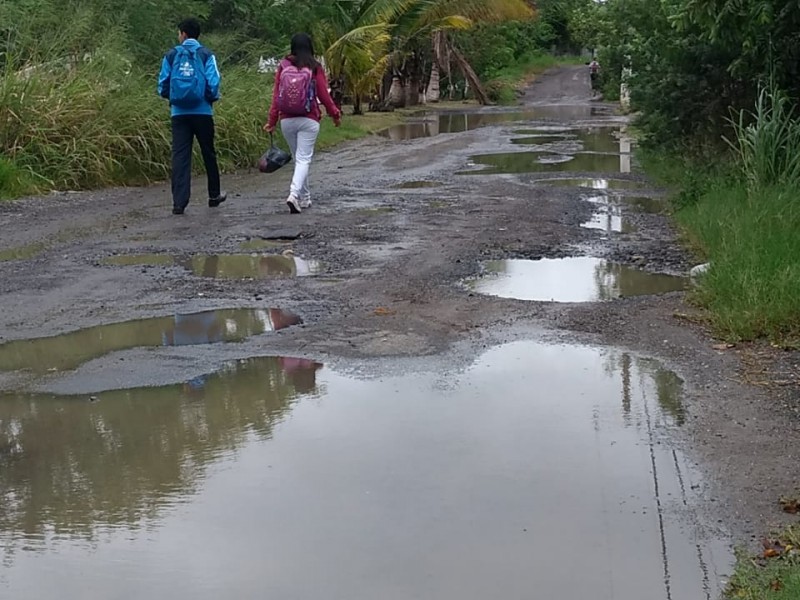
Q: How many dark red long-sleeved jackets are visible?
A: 1